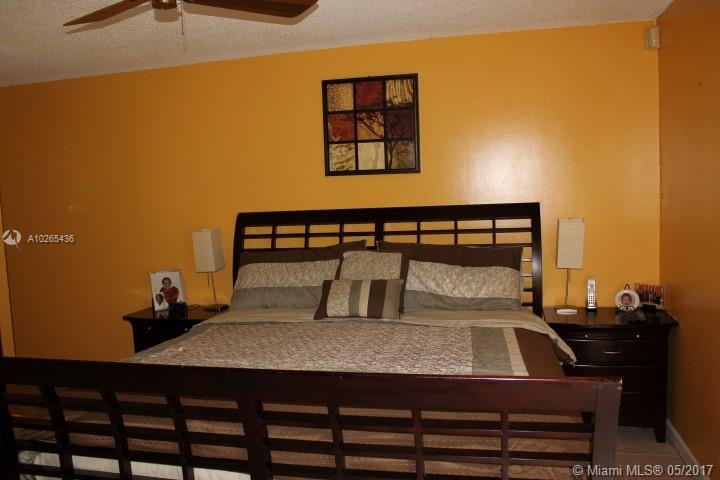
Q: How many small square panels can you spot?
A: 9